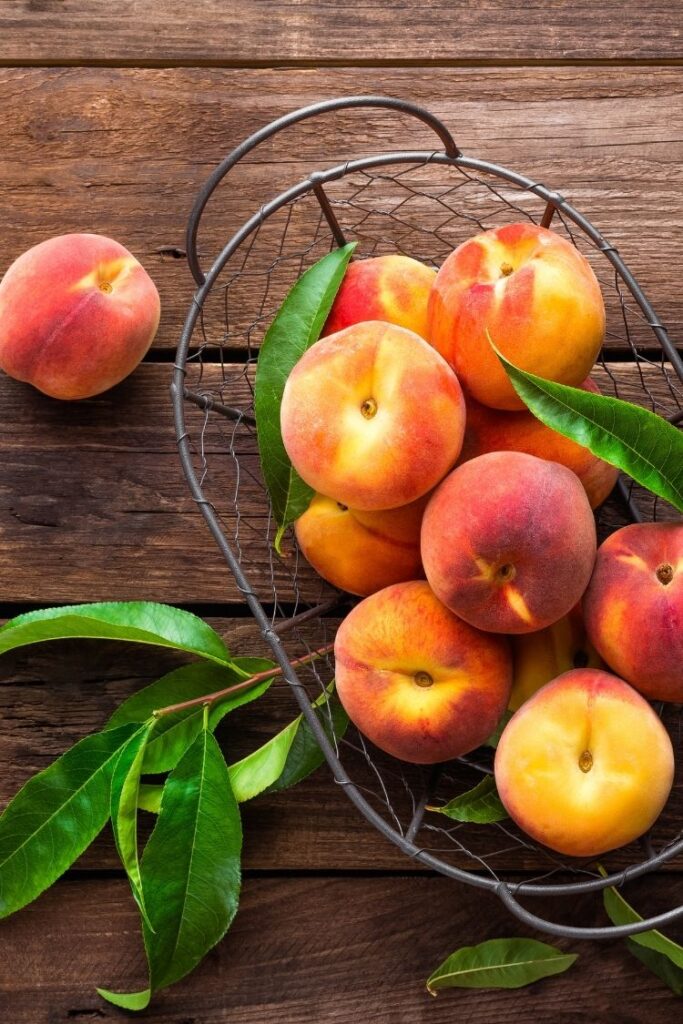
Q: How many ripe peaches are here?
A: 11